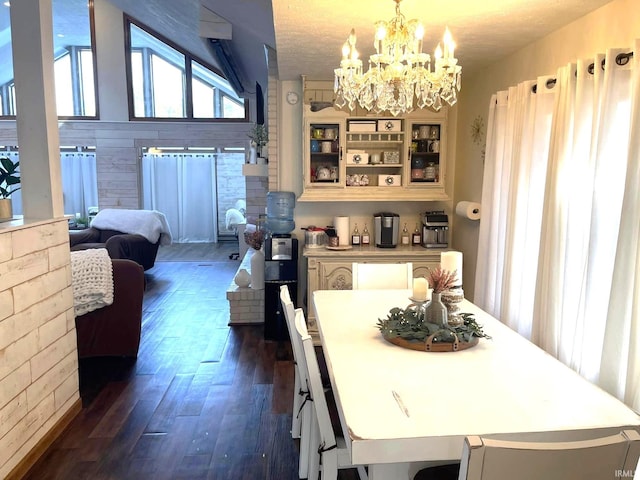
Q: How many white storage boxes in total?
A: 4